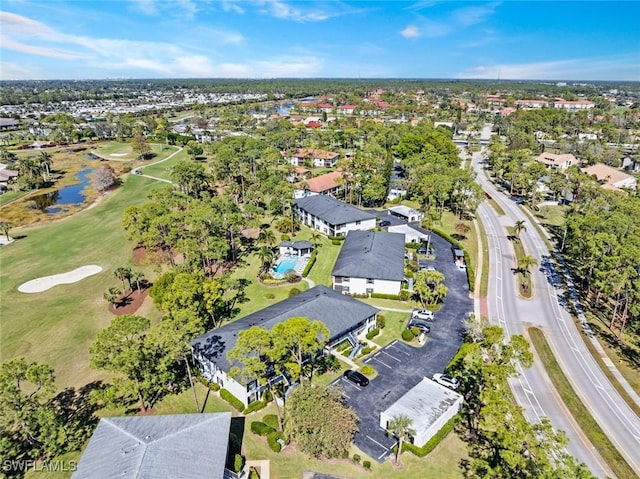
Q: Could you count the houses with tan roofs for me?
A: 2